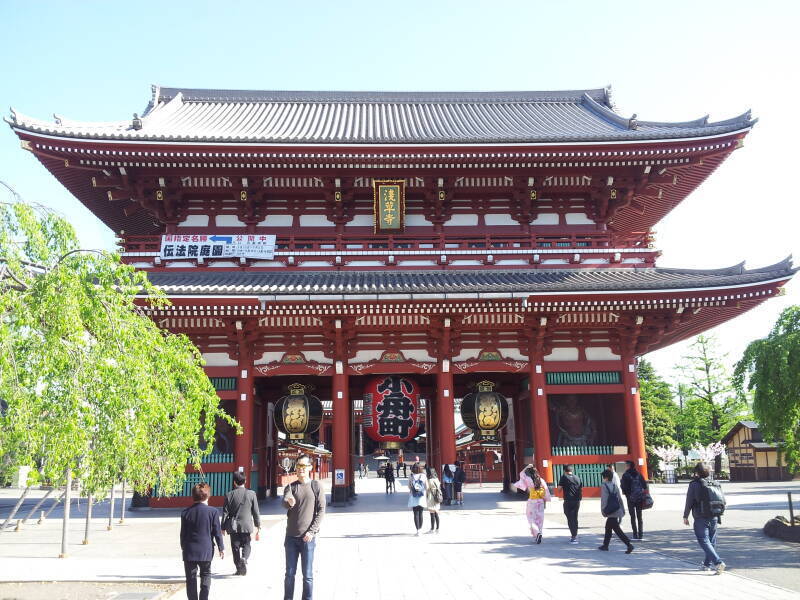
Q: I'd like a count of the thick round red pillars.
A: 5